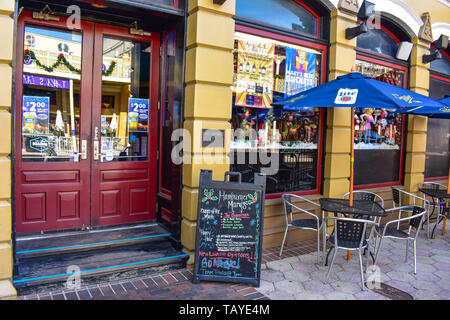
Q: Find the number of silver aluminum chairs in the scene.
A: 6